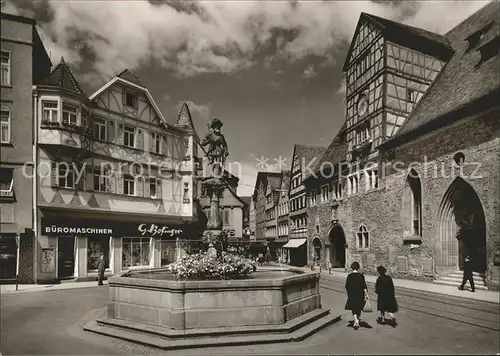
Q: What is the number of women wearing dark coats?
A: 2